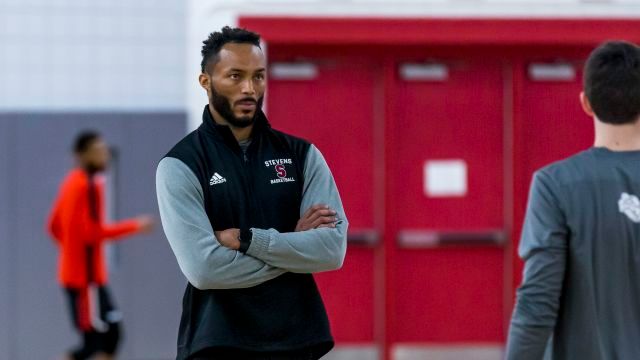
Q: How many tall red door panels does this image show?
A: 3